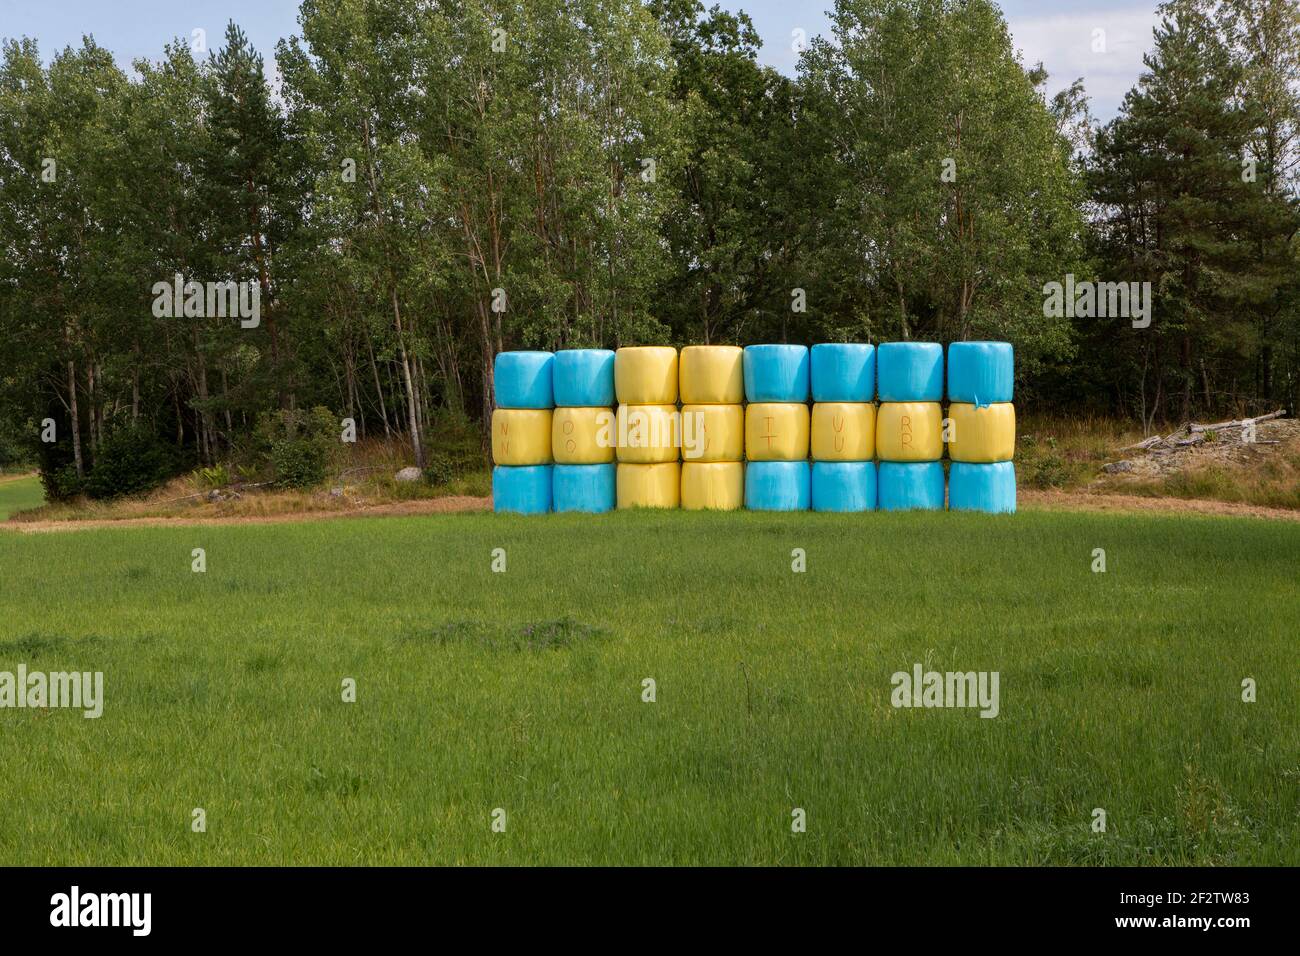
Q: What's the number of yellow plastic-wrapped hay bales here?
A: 12